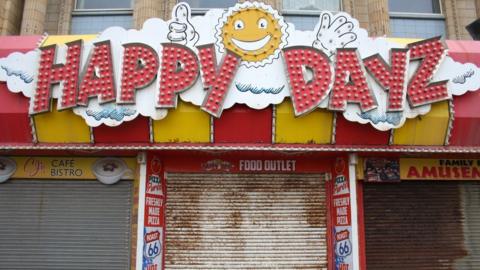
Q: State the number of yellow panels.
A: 4